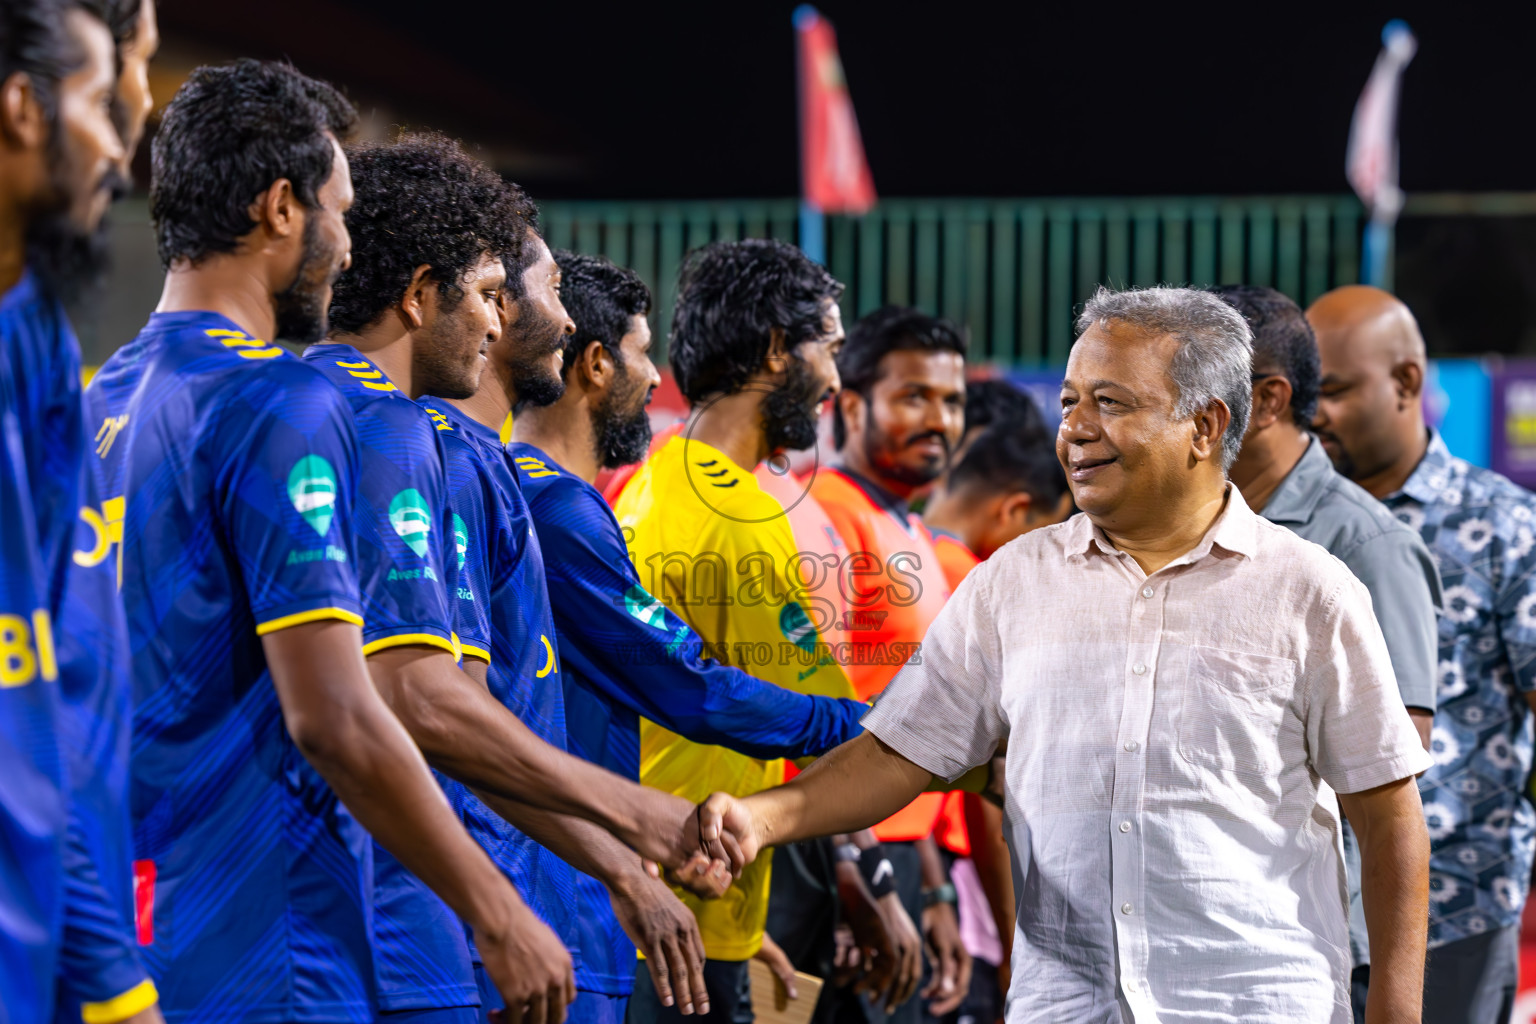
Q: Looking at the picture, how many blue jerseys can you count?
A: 6